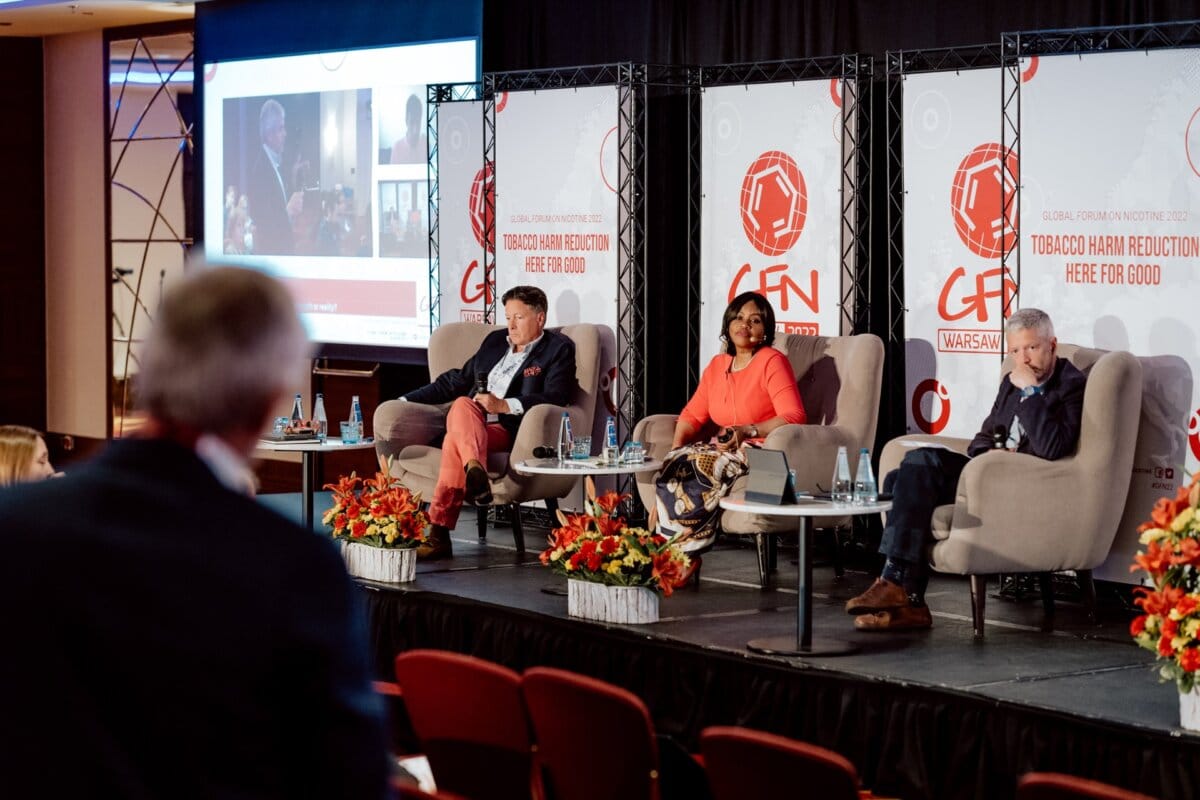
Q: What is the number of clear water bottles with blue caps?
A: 5